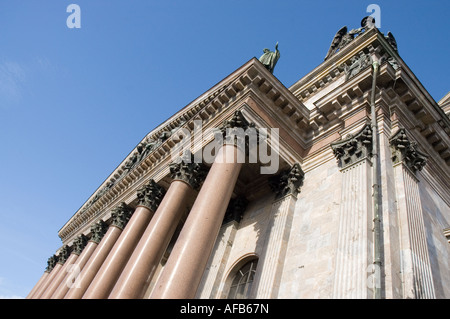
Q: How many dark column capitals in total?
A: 12